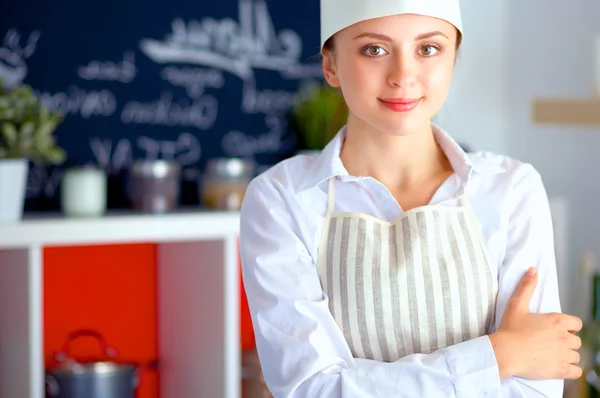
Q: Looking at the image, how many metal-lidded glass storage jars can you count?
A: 2